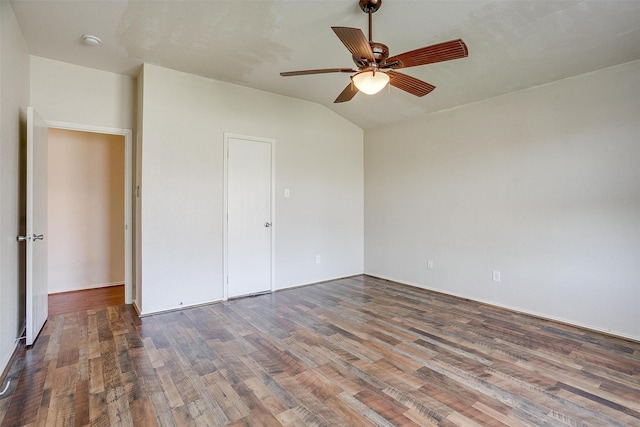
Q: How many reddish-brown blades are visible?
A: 5